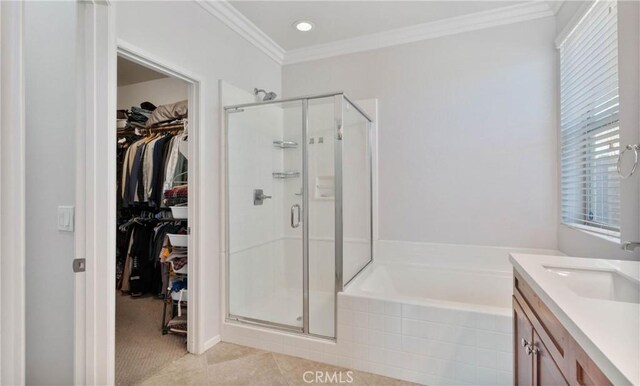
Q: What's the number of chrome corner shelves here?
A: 2